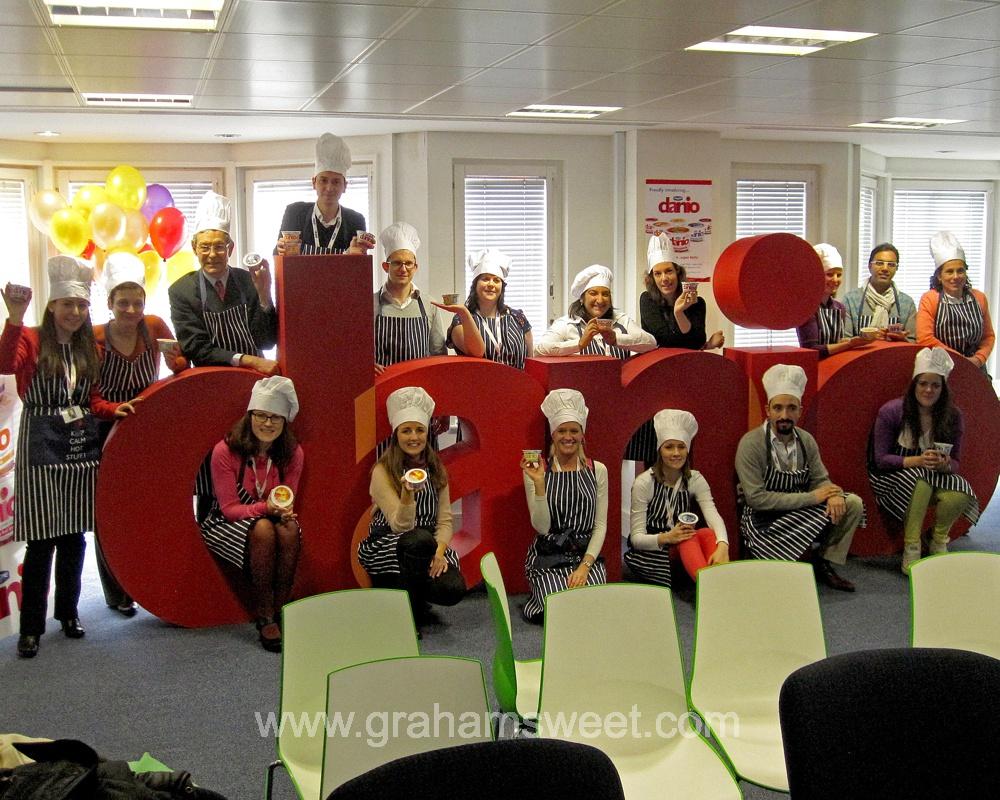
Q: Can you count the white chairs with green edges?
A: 6